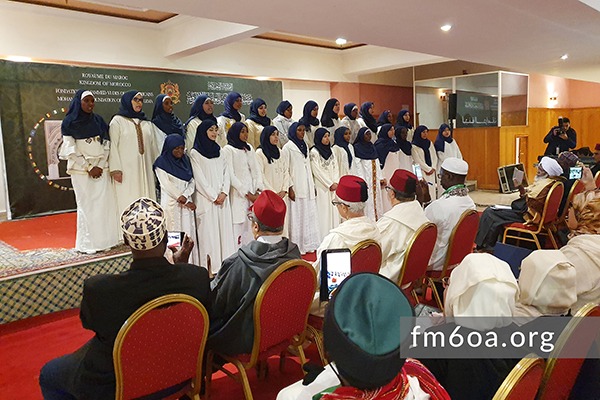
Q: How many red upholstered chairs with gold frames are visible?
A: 10